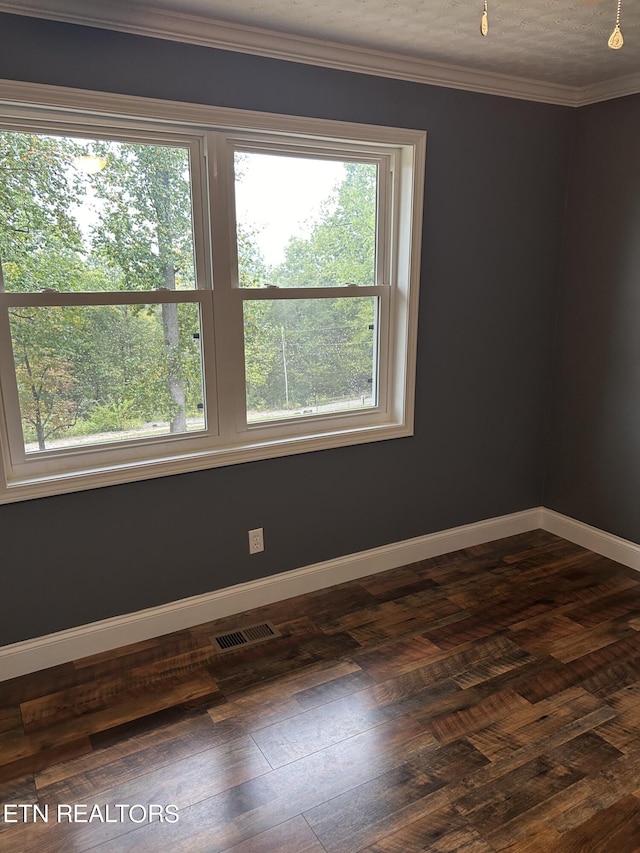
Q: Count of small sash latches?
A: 4